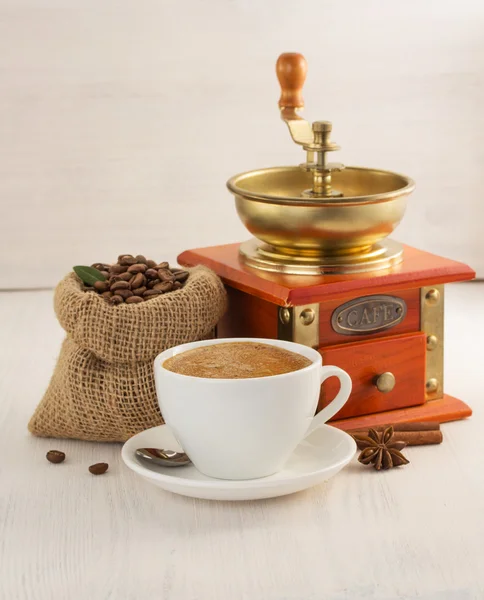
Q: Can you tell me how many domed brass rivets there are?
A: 5